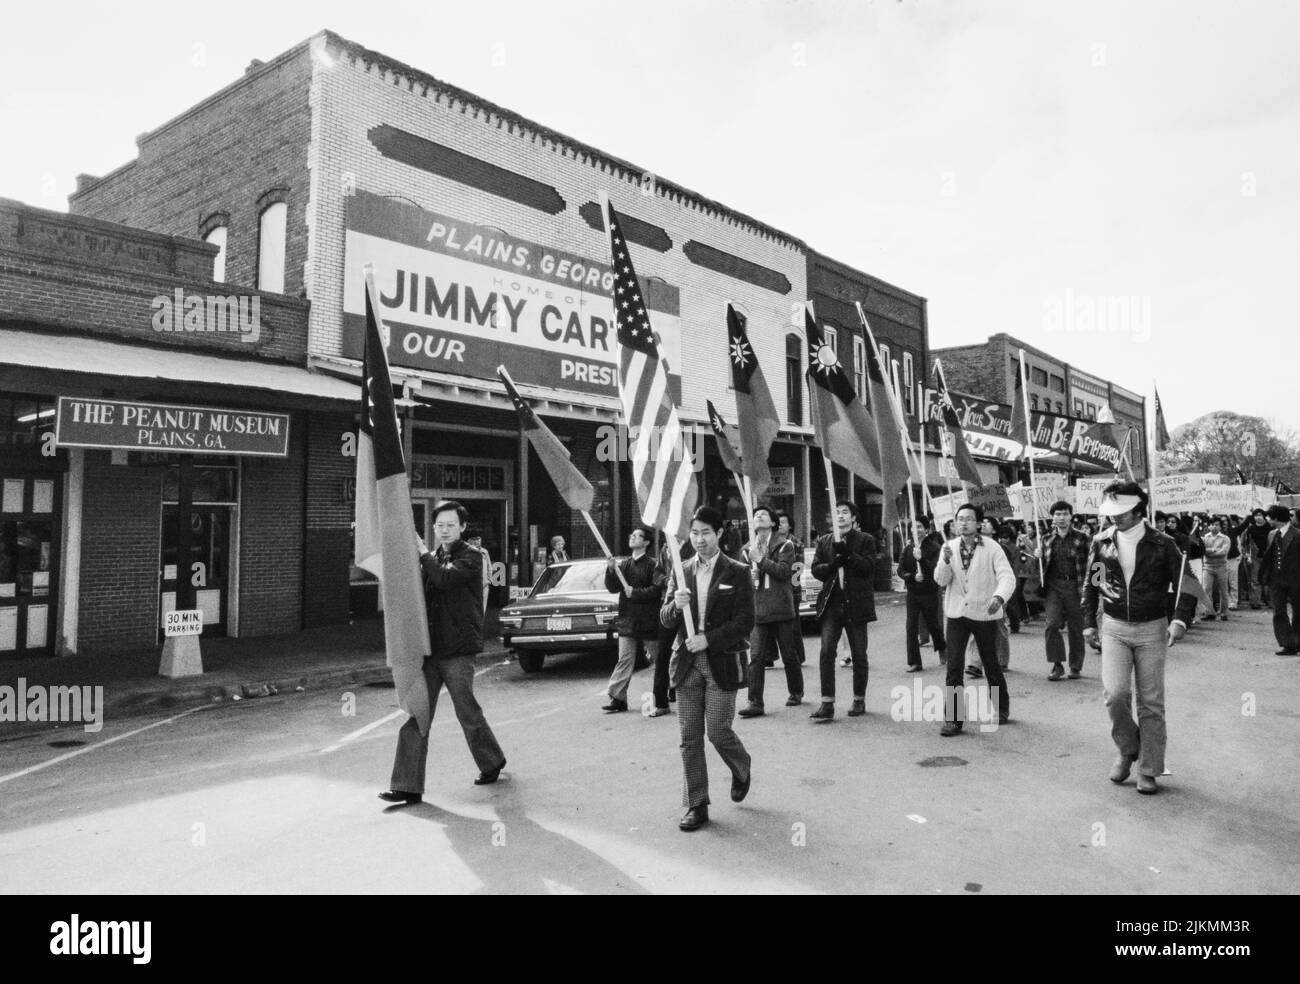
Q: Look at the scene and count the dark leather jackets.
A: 1